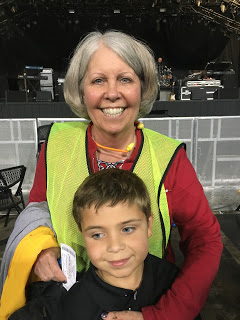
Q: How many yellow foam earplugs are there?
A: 2